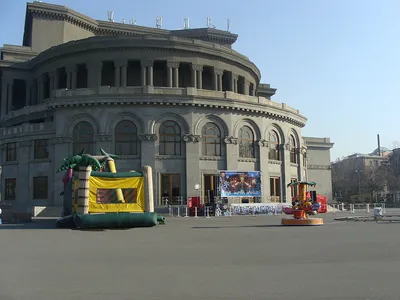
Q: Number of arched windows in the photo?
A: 7